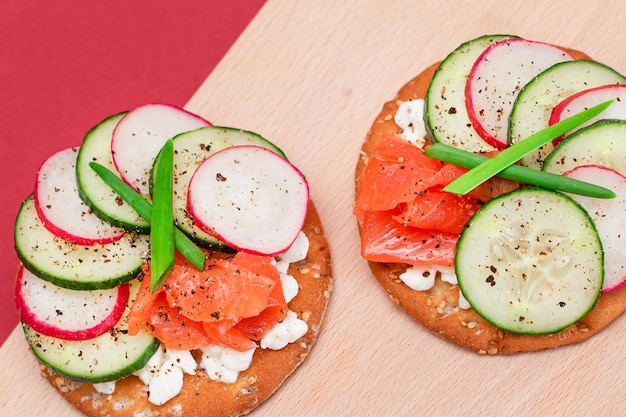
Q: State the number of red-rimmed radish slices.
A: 7